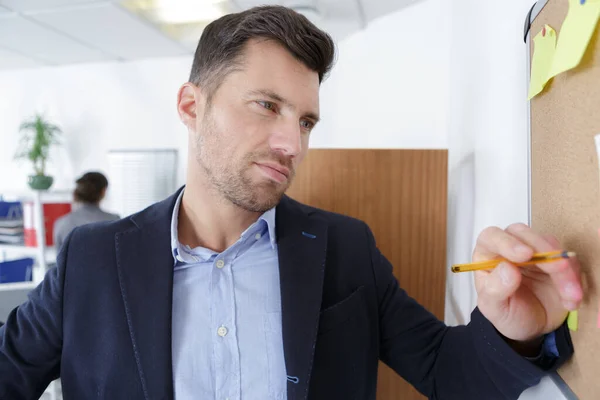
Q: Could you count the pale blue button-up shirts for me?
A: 1